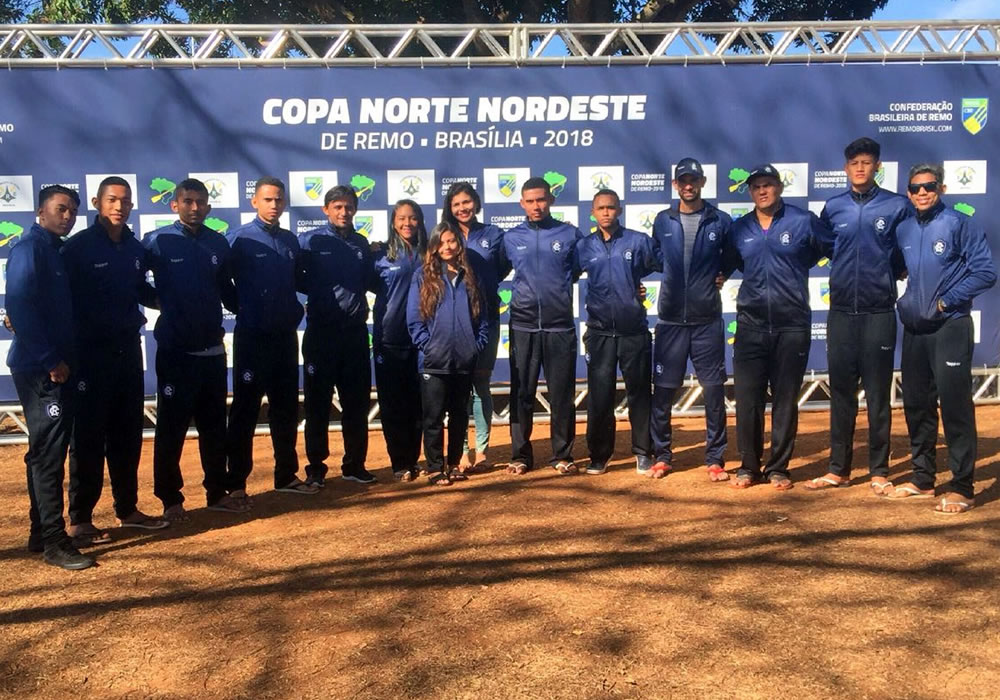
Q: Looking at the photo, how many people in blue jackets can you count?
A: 14